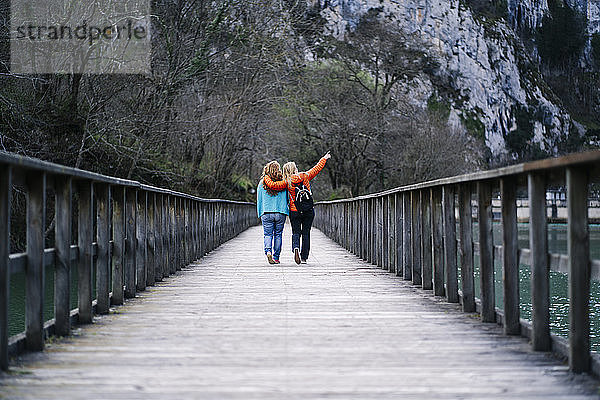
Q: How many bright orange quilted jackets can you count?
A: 1